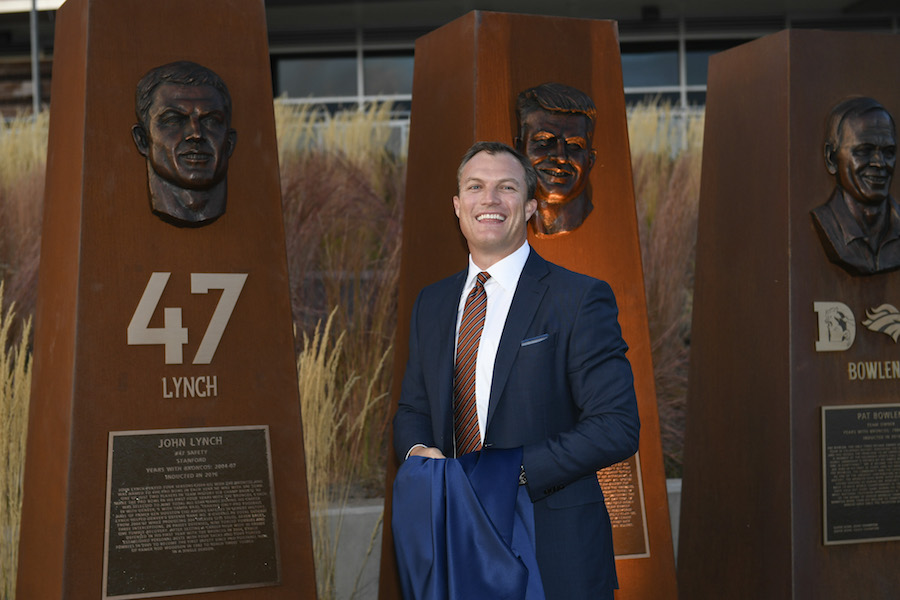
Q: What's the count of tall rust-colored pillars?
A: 3